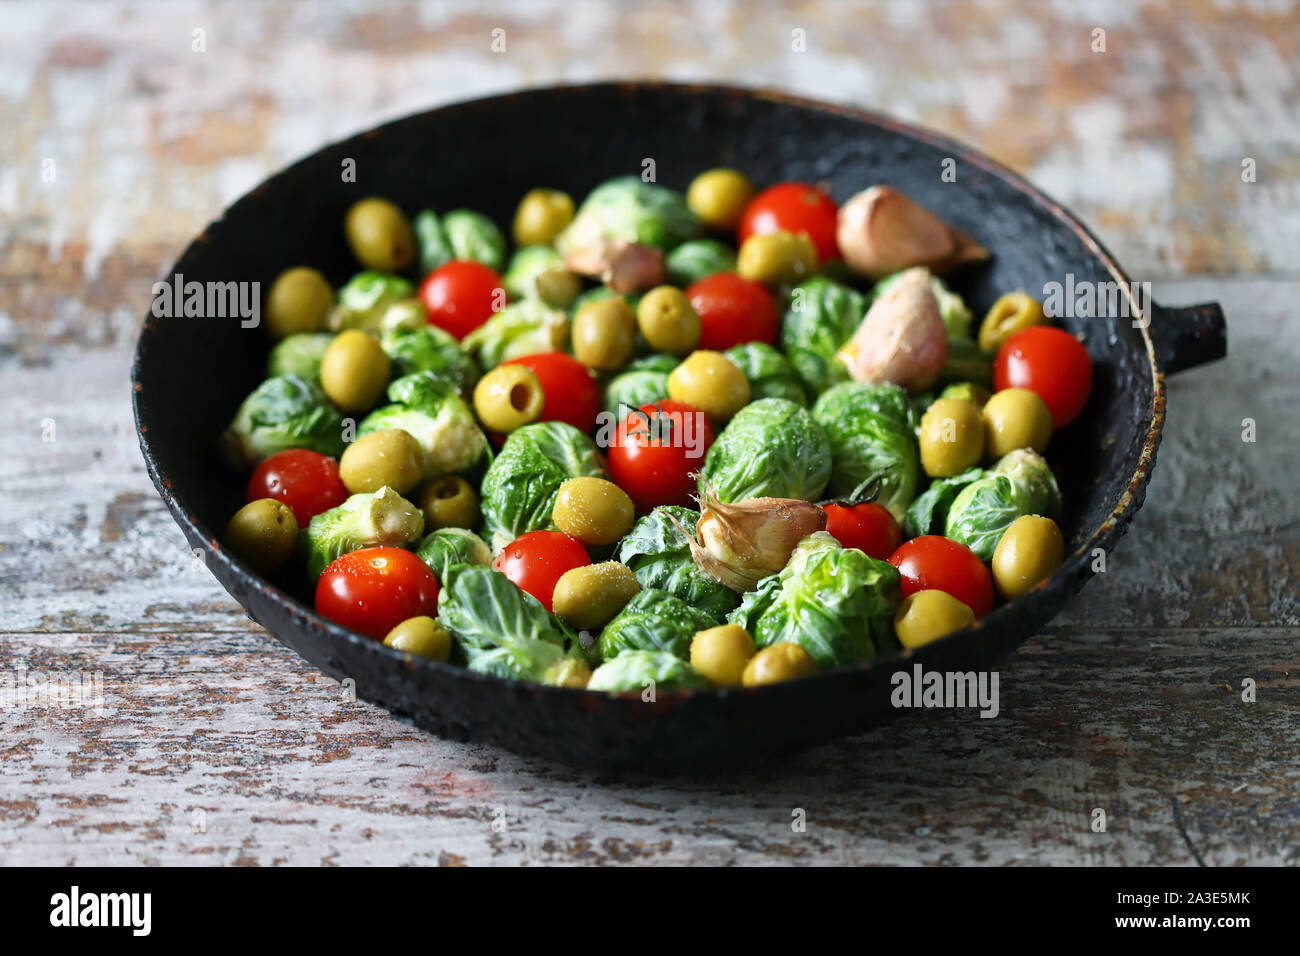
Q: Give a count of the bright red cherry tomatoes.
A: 11